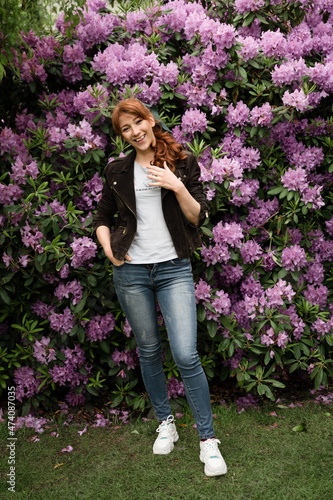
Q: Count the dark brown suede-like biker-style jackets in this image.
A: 1